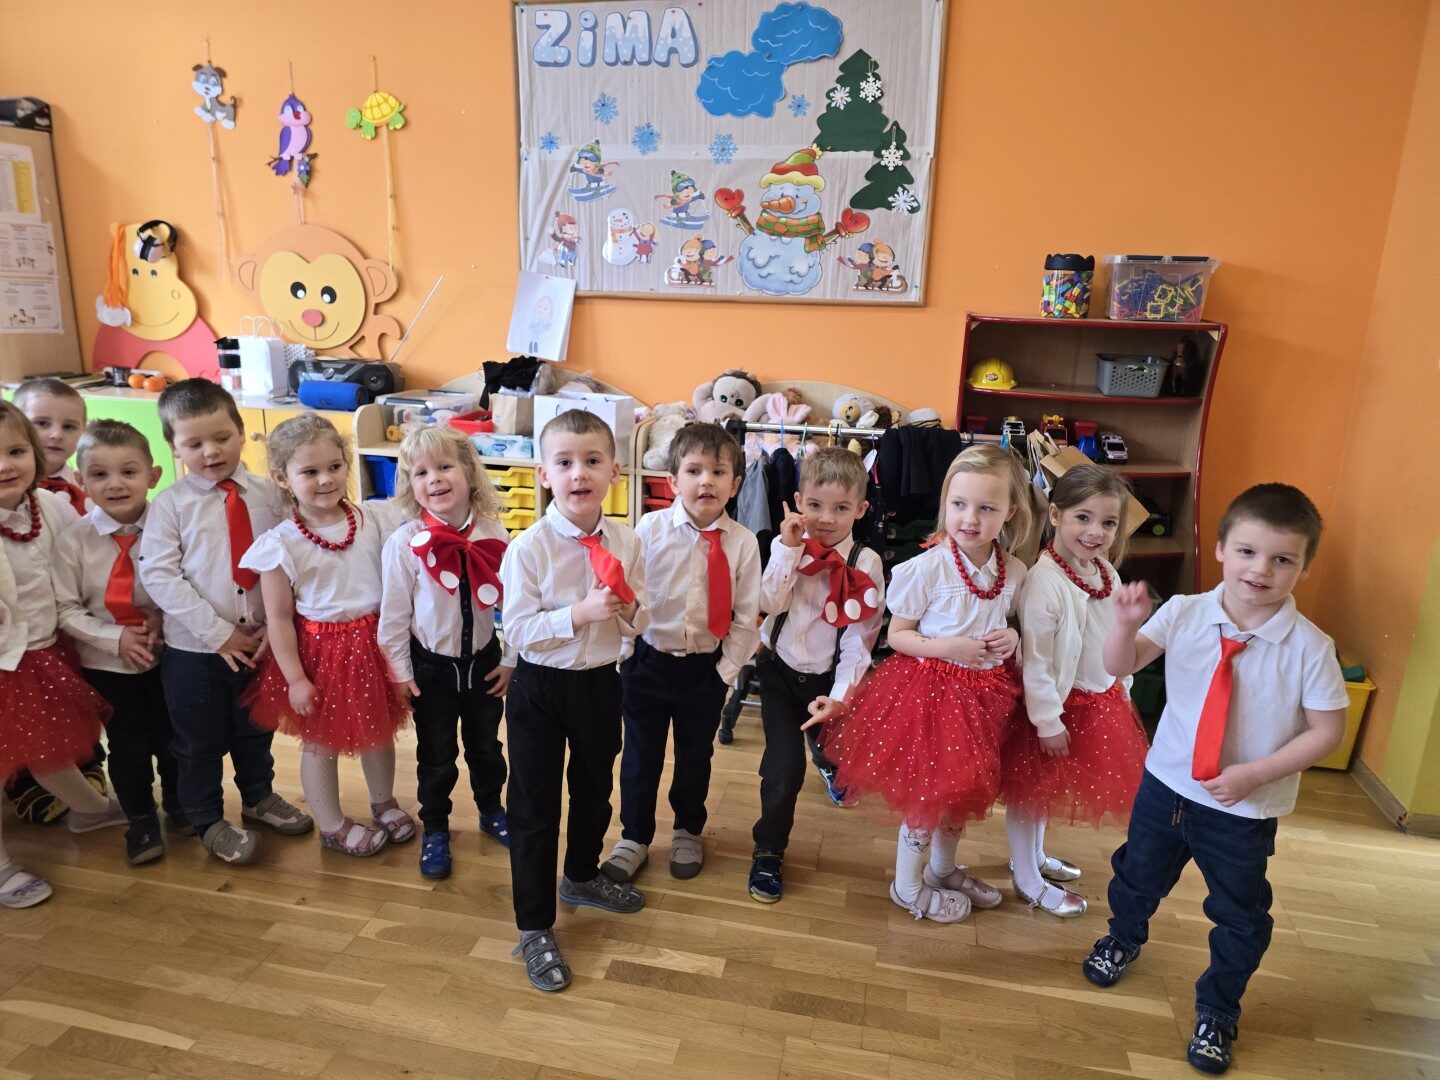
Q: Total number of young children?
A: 12